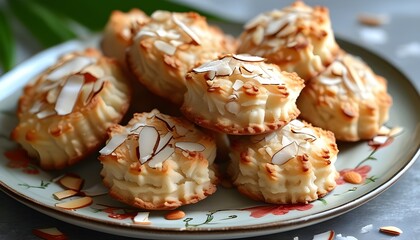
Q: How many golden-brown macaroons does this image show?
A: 8